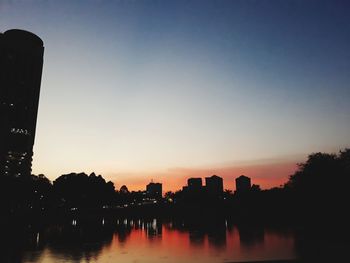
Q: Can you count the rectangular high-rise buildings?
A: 4